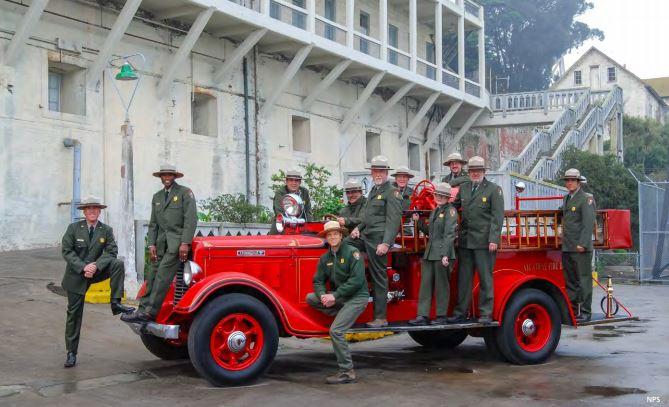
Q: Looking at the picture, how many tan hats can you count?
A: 11